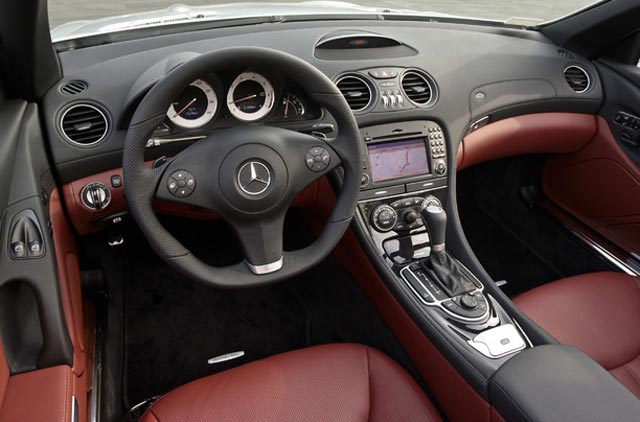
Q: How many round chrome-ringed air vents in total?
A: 4